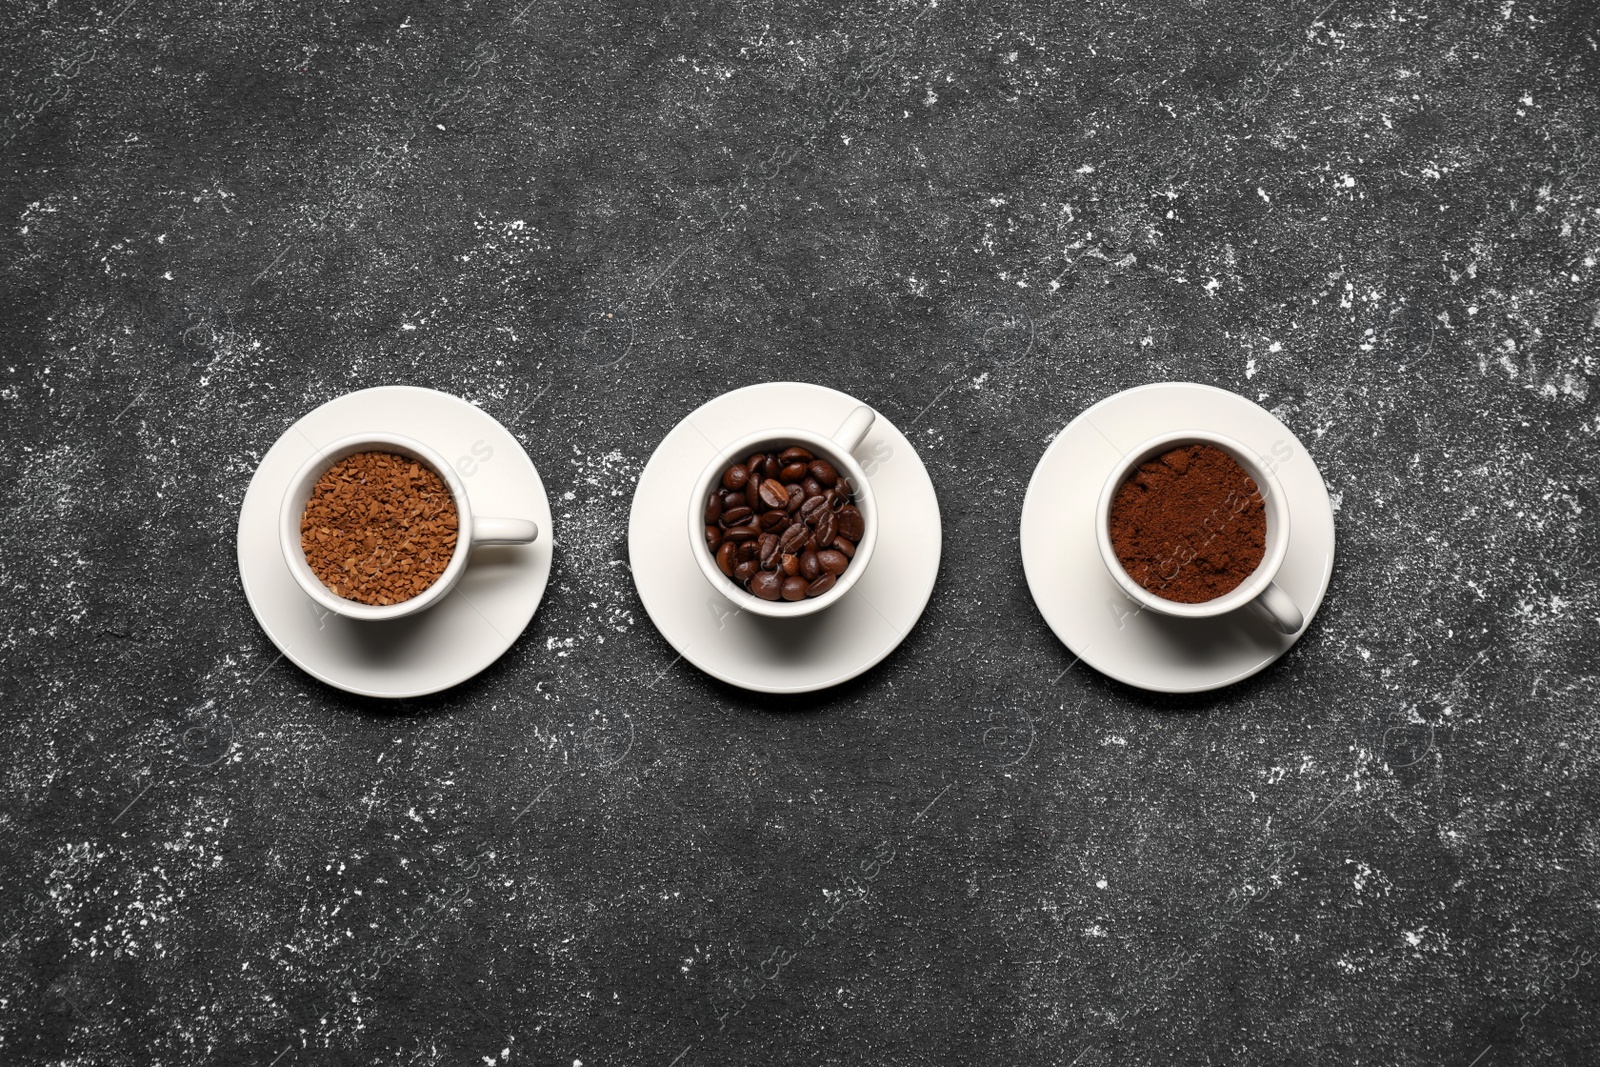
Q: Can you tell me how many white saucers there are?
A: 3